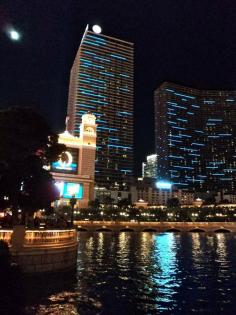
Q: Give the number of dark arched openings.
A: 7